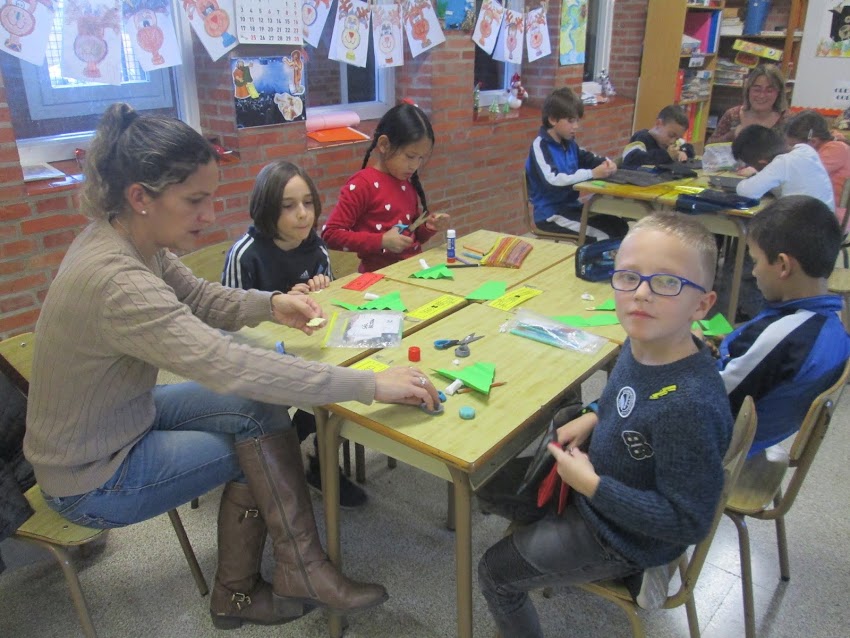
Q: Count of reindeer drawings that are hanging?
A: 11